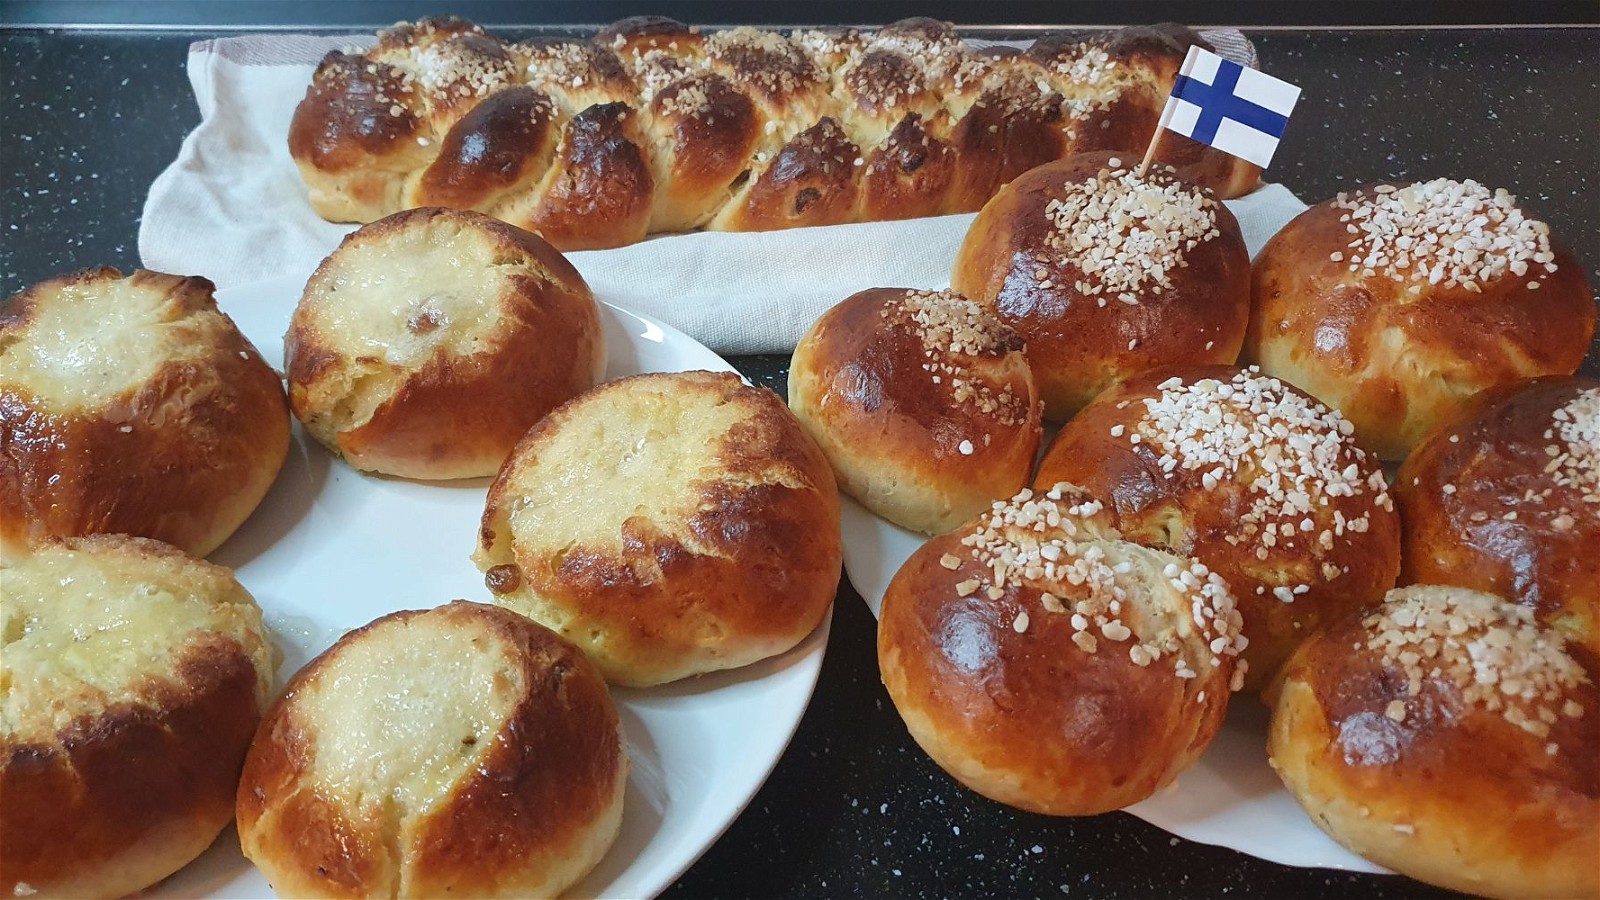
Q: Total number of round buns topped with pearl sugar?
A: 7